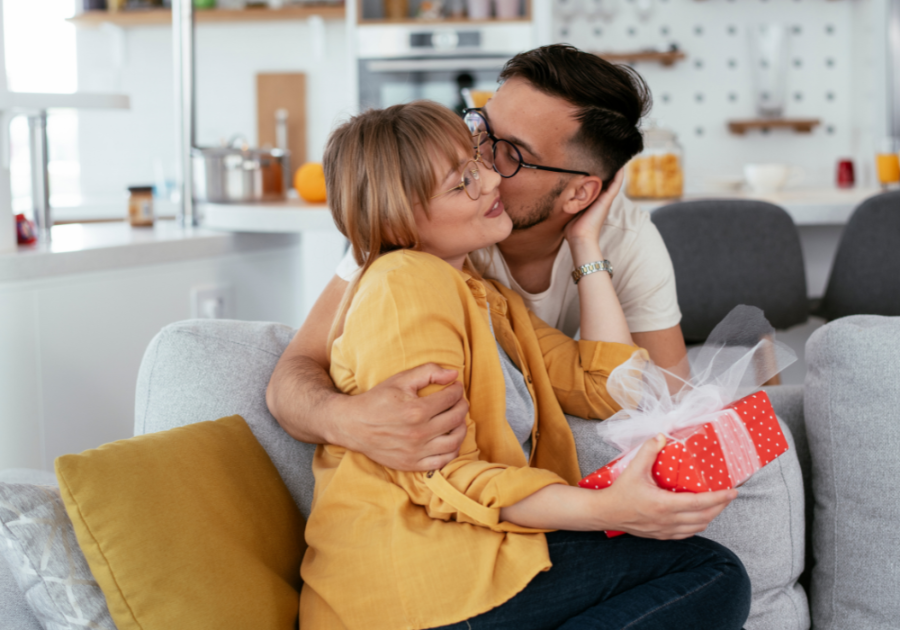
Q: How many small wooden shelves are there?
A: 2